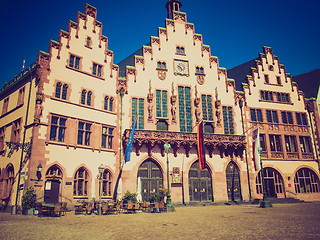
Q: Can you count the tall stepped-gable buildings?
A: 3